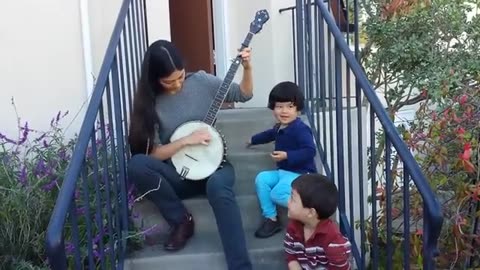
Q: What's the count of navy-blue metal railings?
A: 2